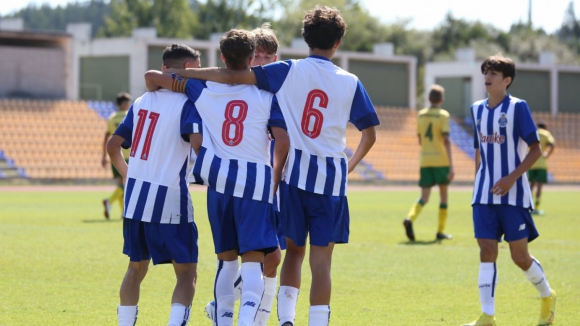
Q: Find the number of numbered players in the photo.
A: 4